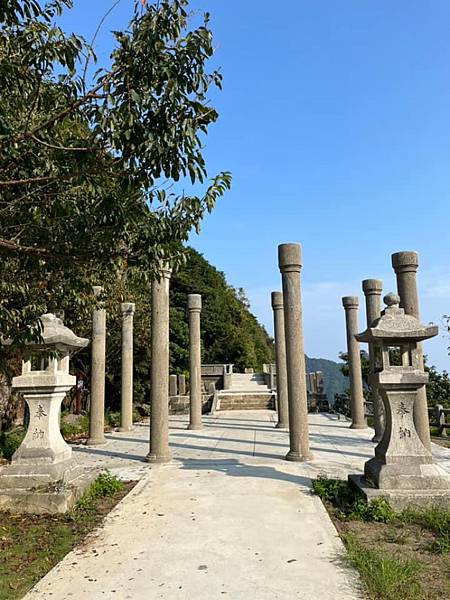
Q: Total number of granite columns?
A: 9